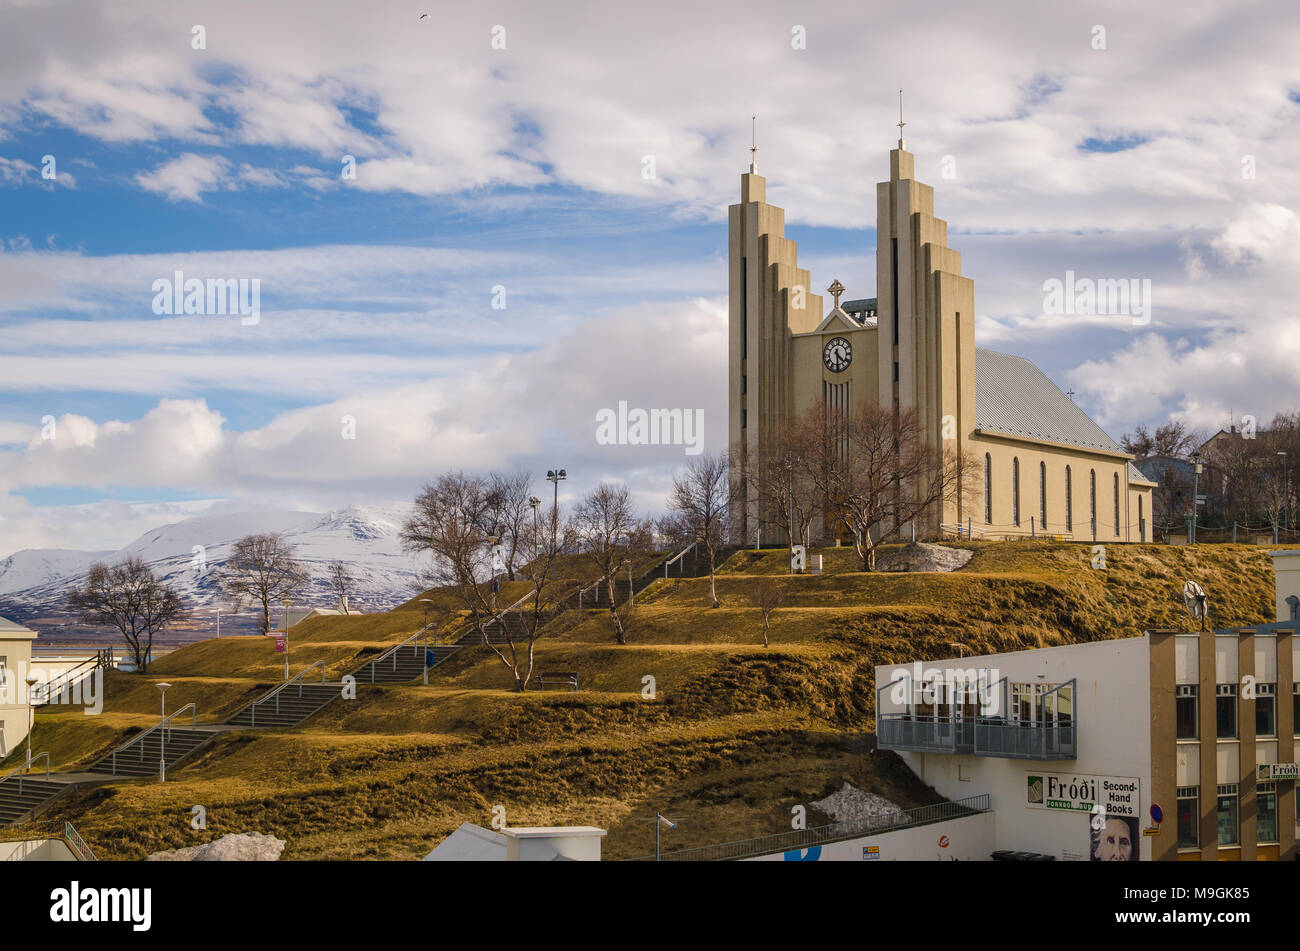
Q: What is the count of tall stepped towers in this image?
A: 2